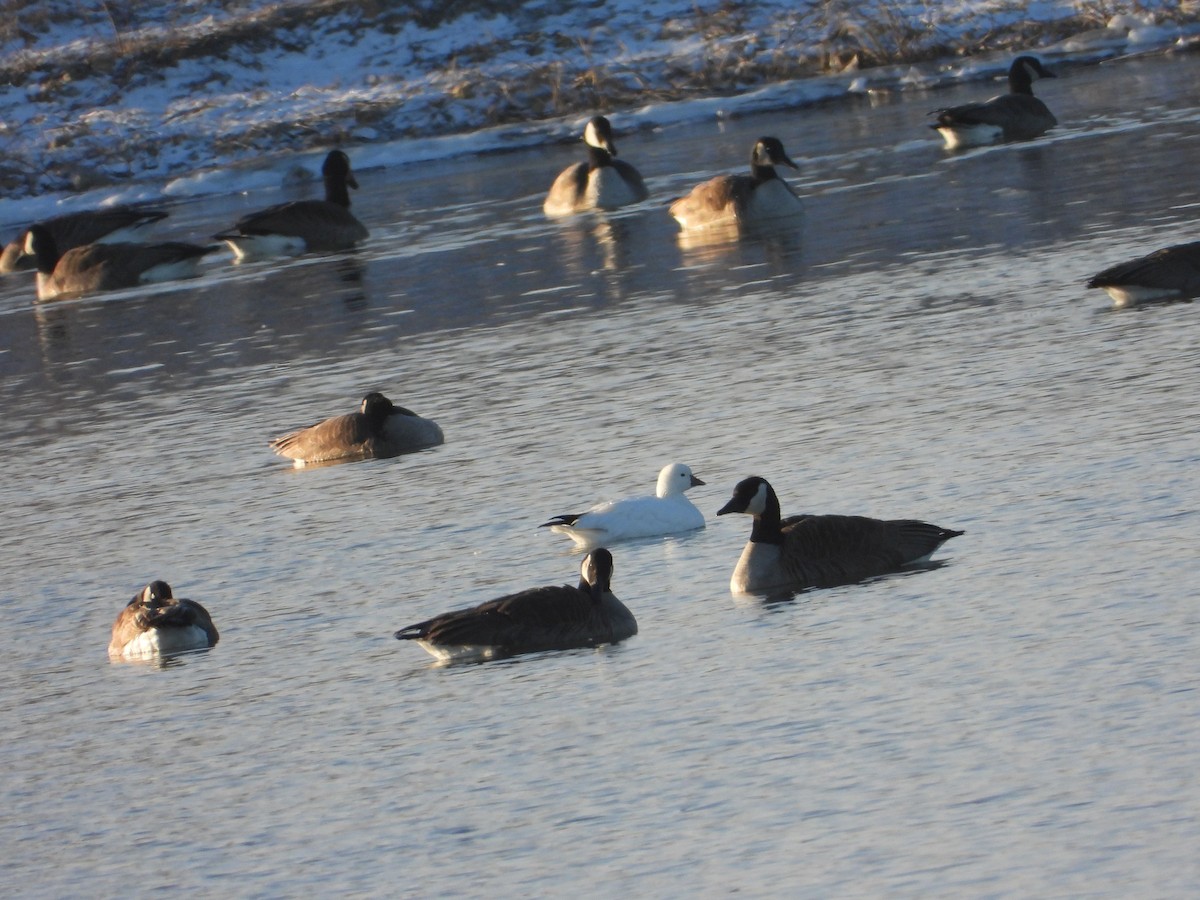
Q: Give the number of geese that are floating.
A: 12